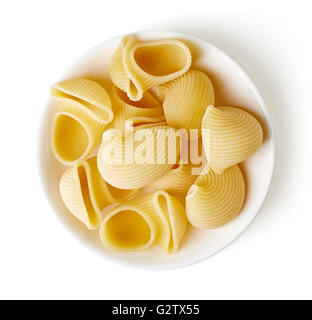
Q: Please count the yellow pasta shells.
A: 10